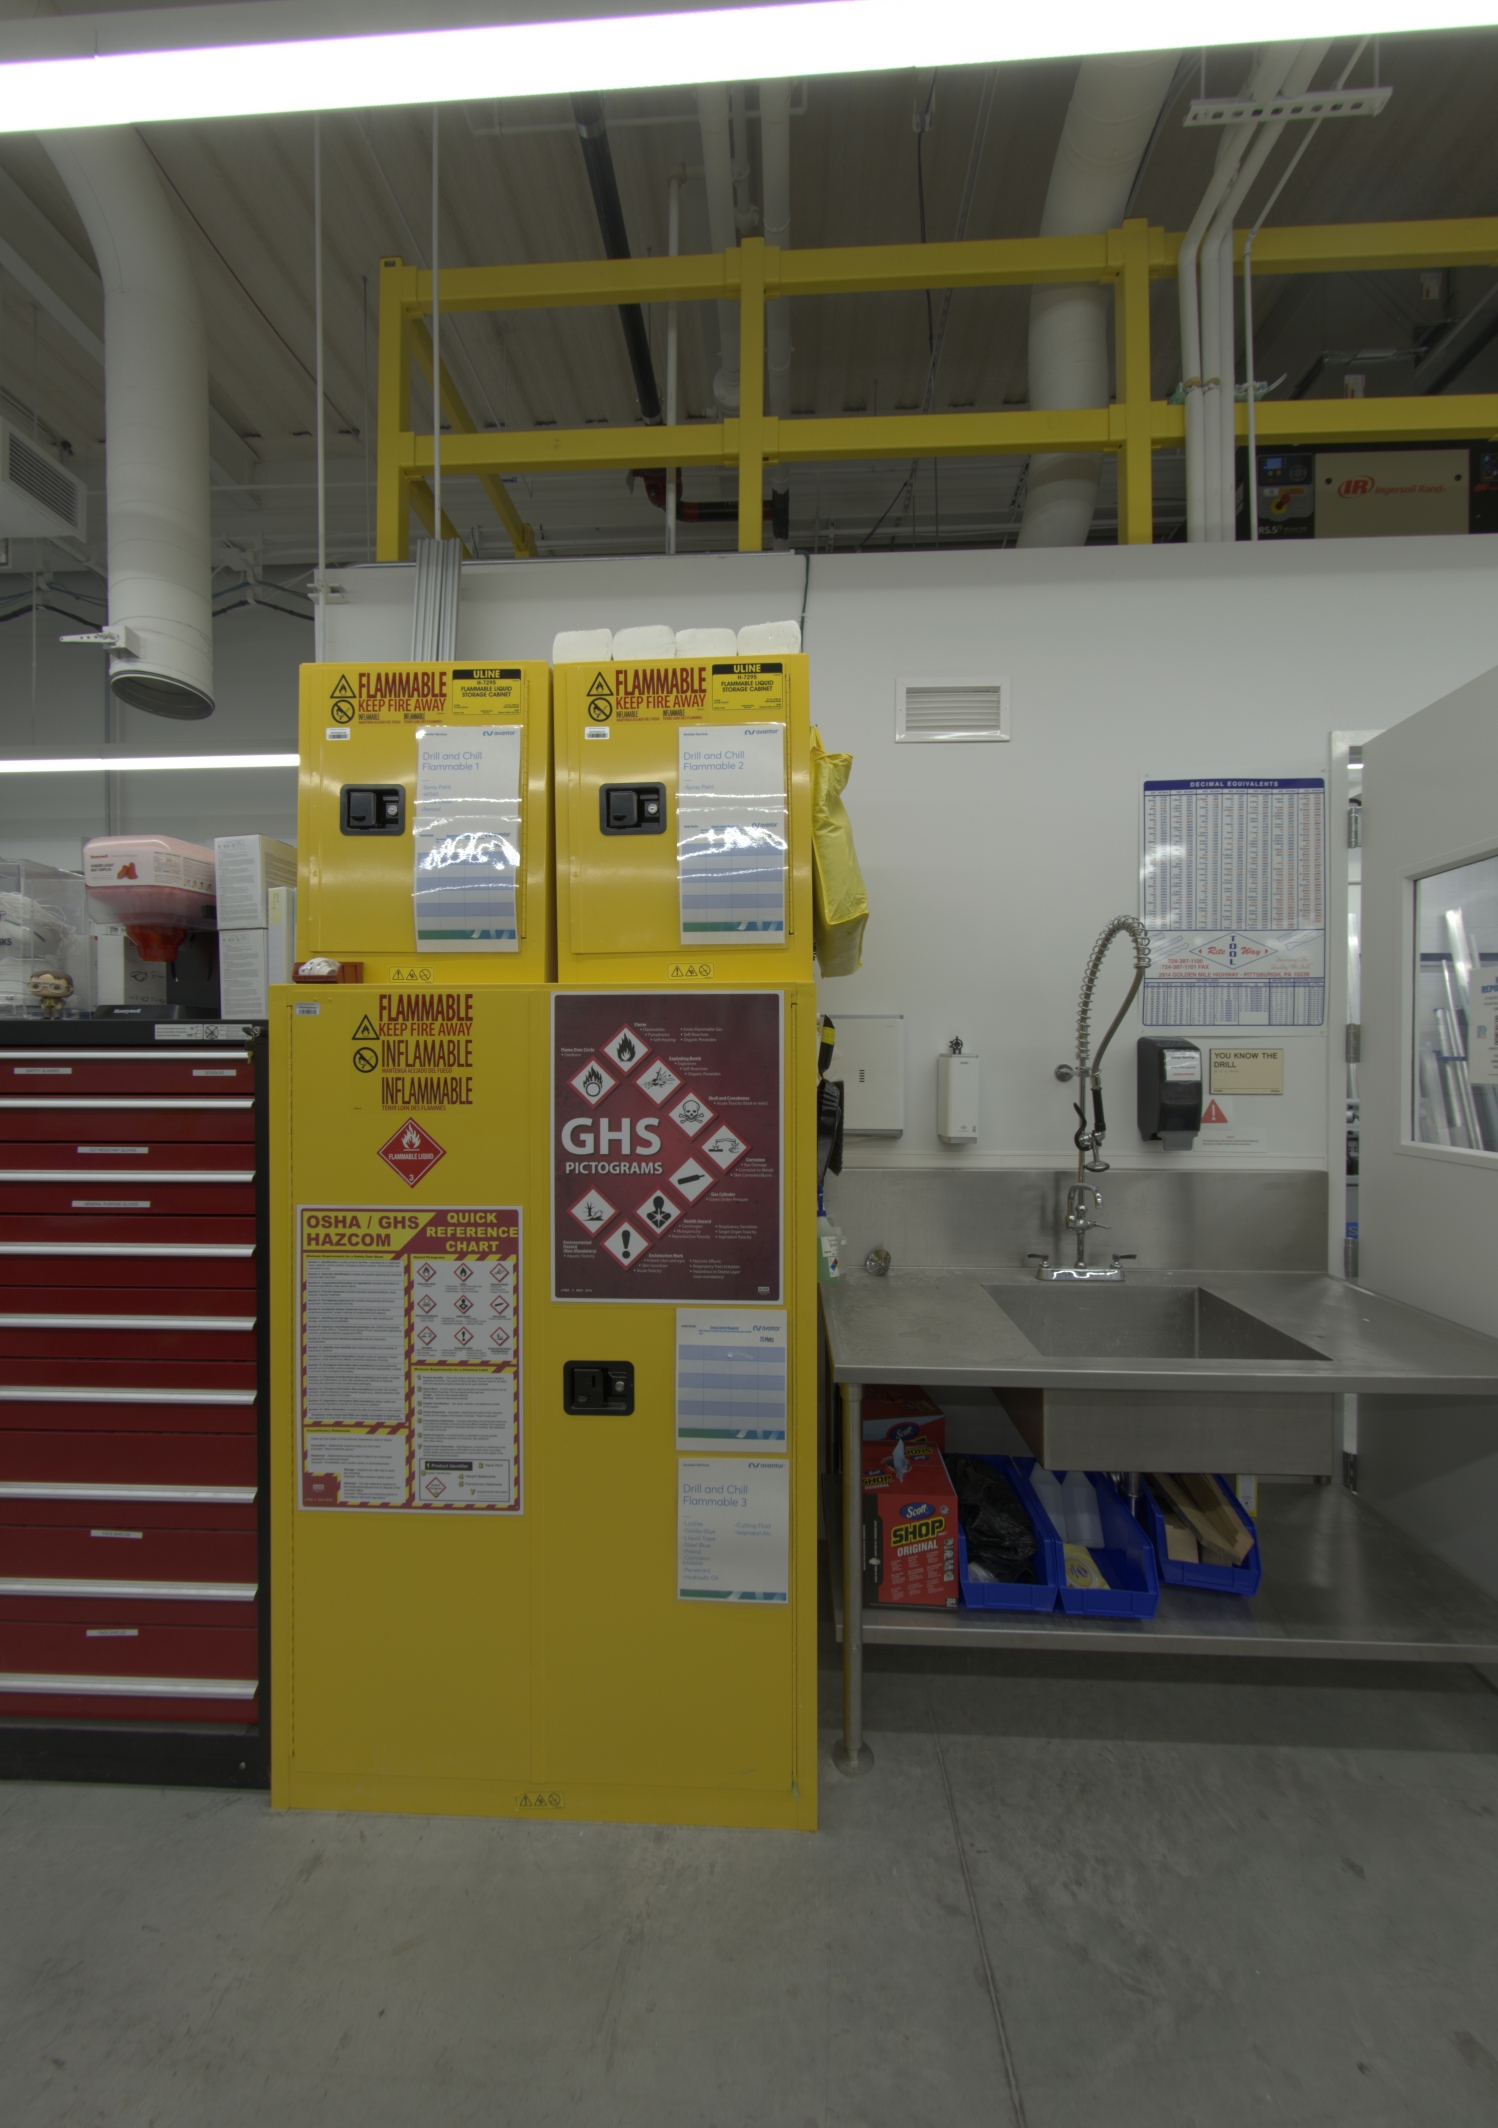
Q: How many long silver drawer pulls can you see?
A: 9